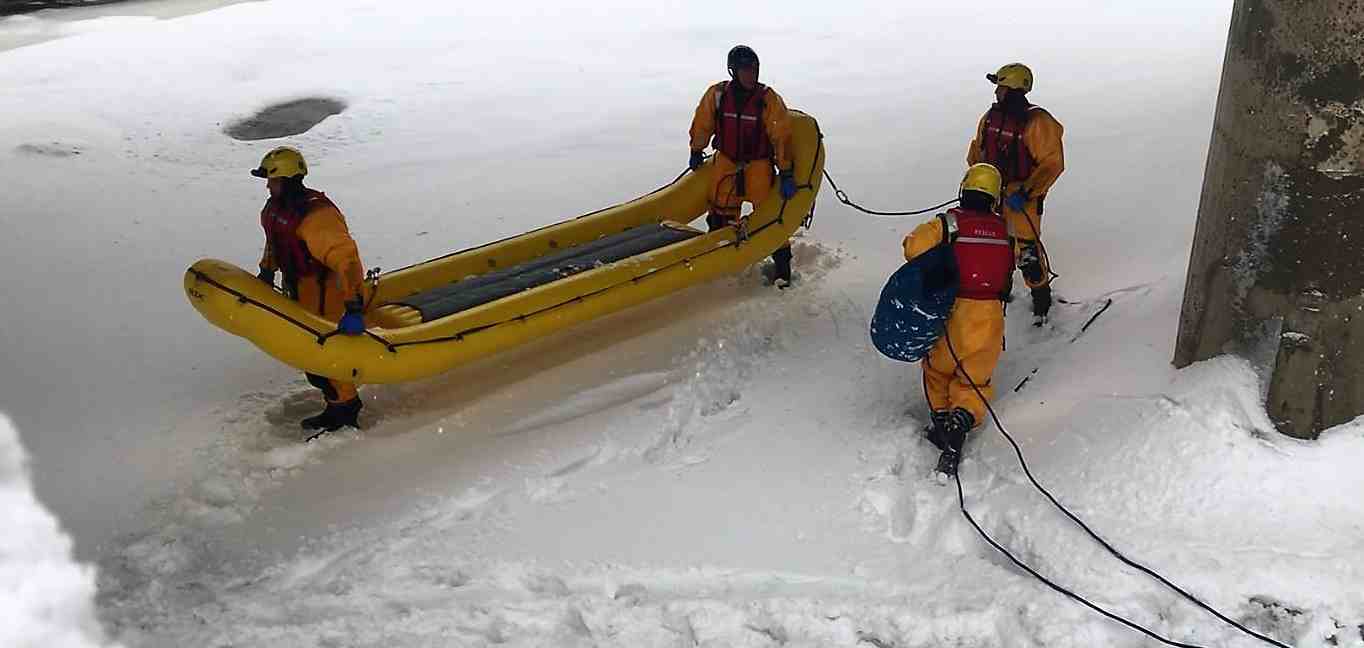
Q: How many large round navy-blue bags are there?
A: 1